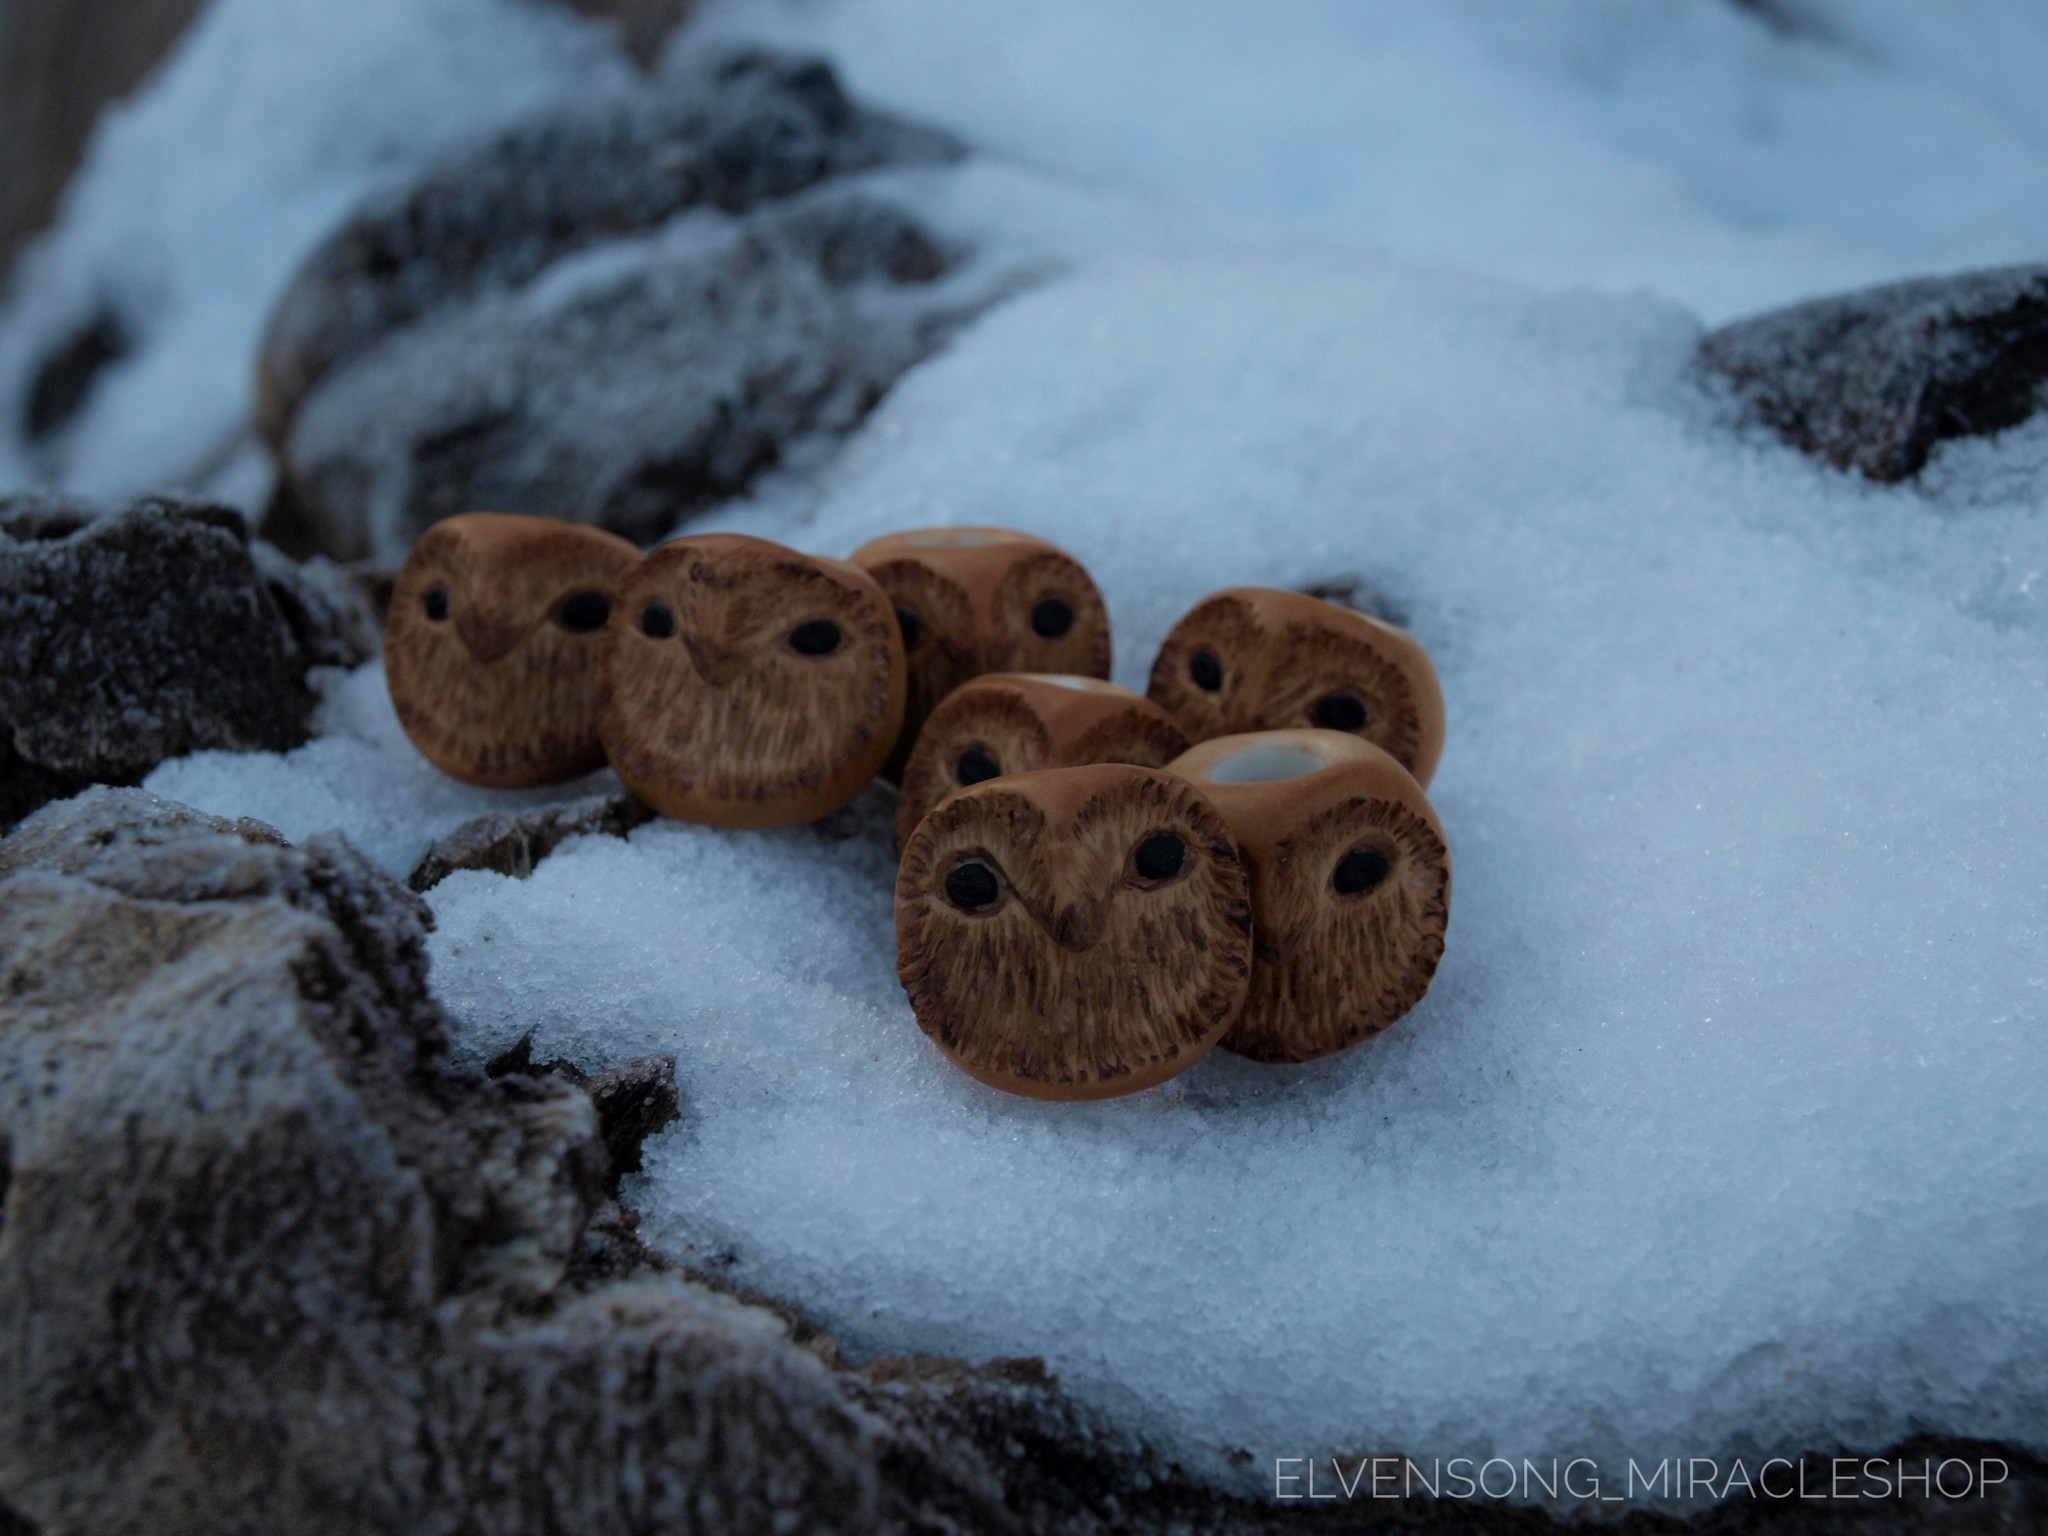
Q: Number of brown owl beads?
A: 7